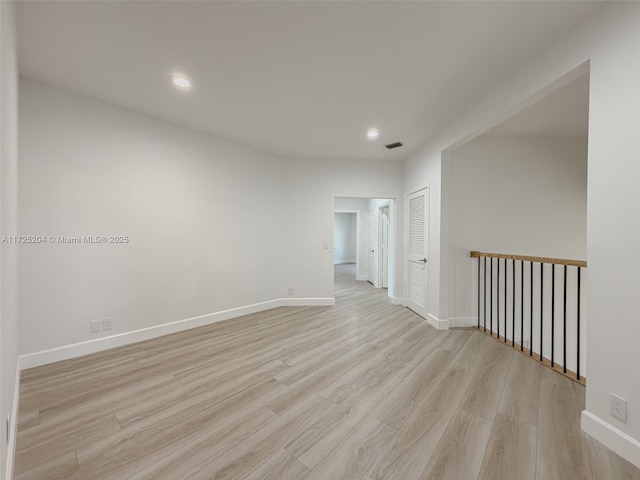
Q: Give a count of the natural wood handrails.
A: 1